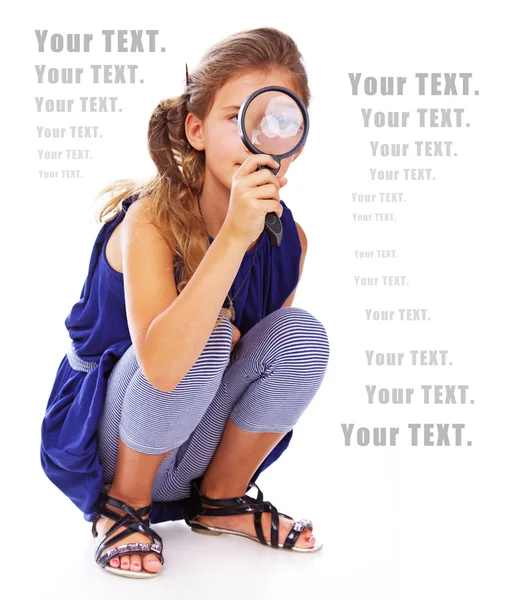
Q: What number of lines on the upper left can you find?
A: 6